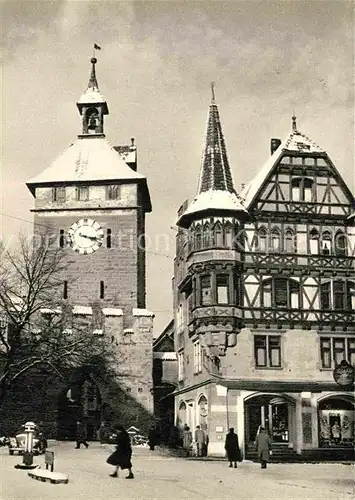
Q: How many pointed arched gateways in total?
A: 1